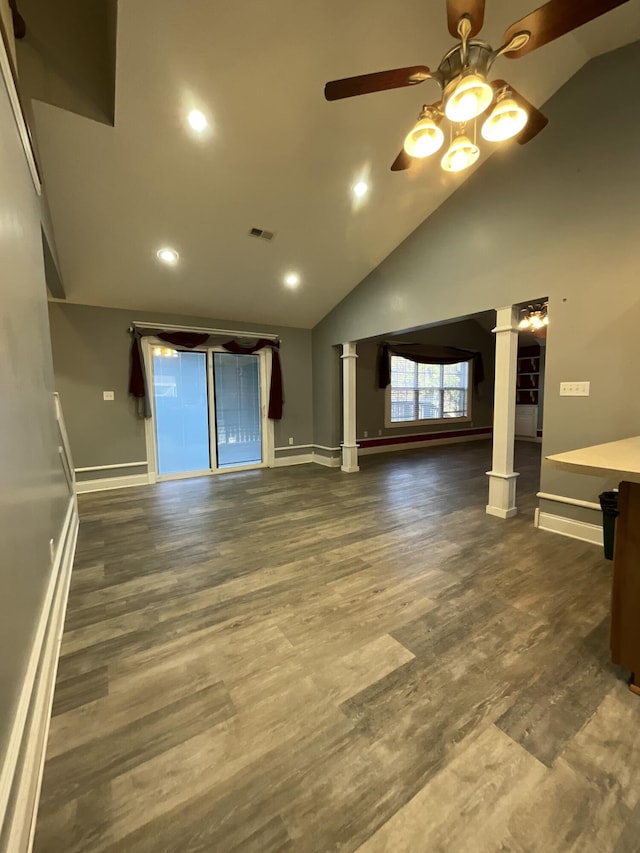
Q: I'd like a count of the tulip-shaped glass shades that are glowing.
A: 4